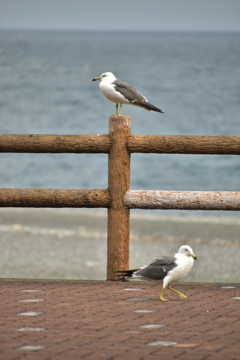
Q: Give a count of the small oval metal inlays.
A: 12